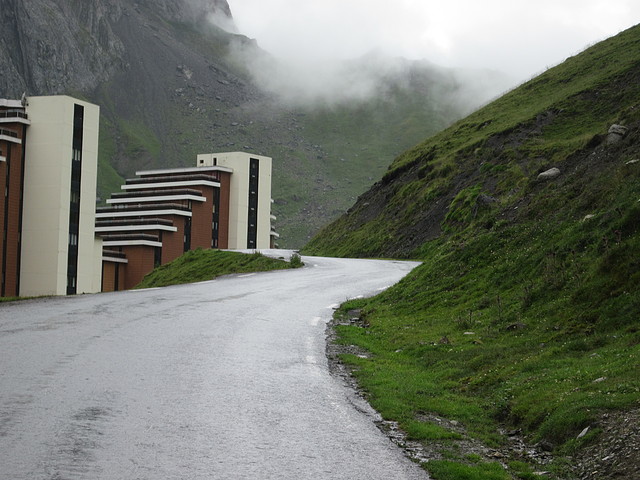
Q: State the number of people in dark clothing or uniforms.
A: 0